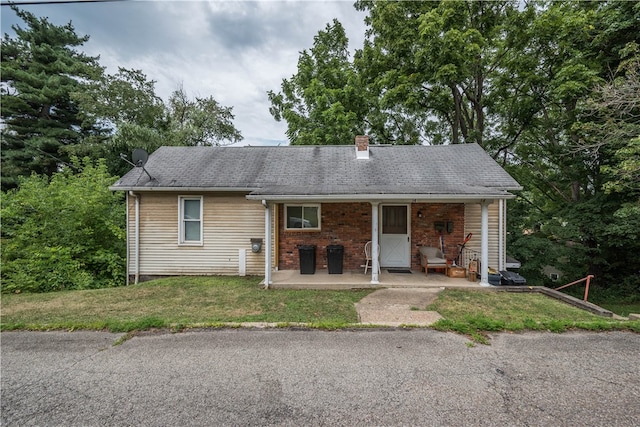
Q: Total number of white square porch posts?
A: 3